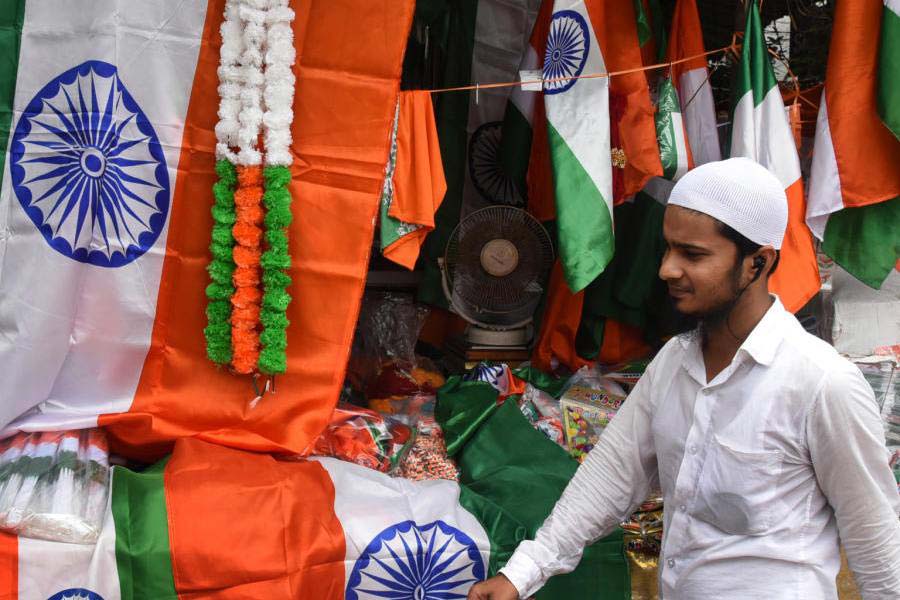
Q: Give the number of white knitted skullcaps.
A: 1